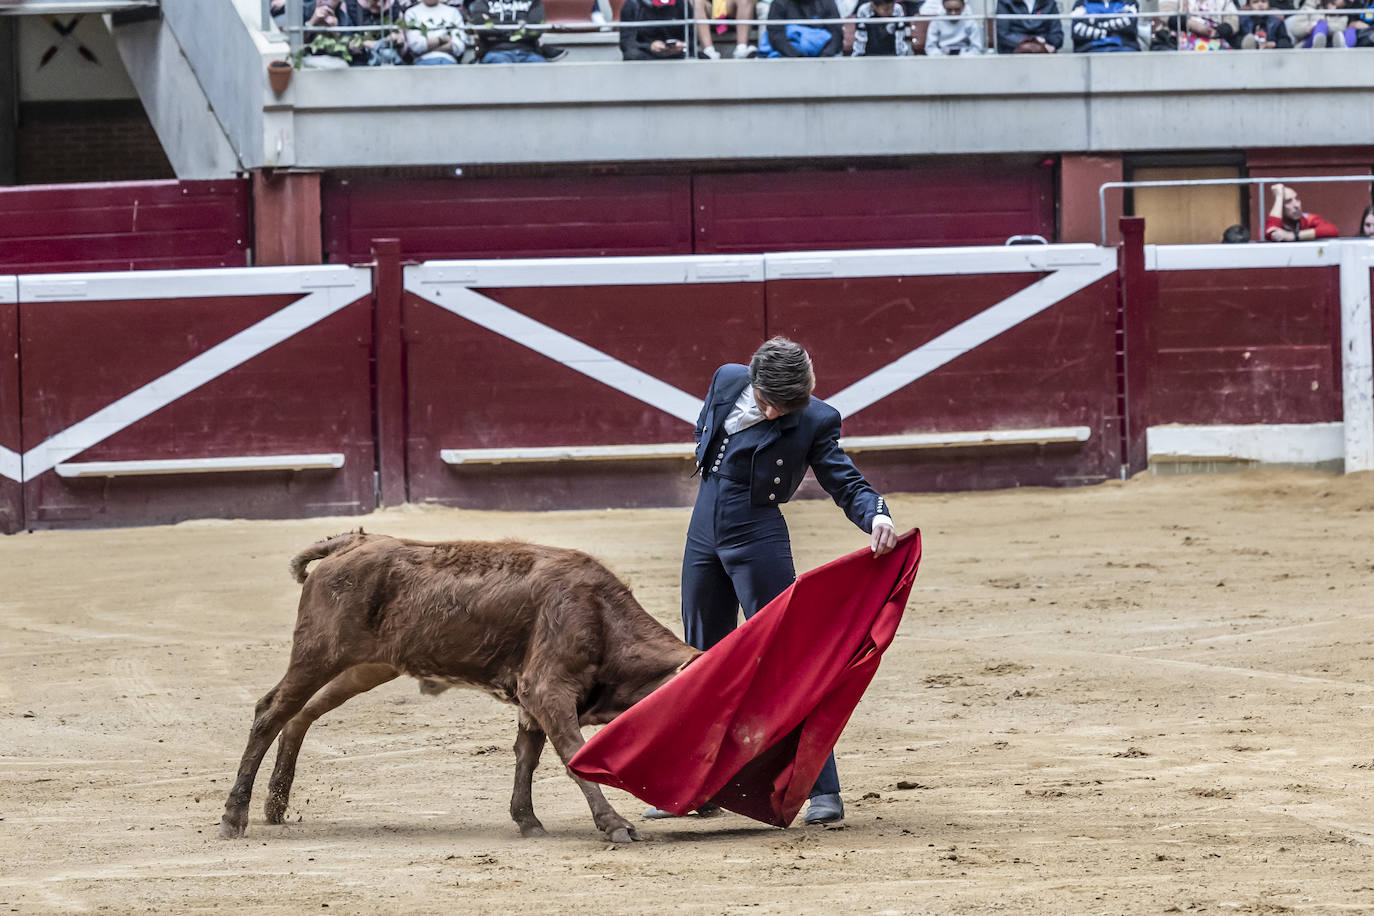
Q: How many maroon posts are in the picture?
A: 2